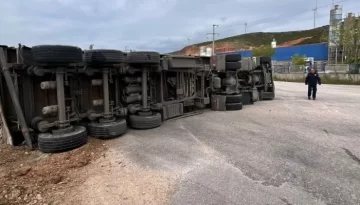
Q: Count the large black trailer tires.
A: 6